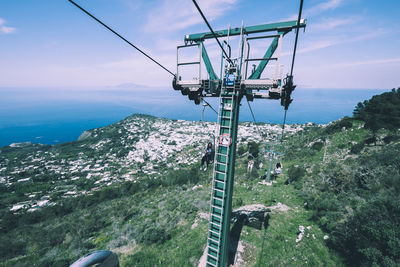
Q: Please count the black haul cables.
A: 3